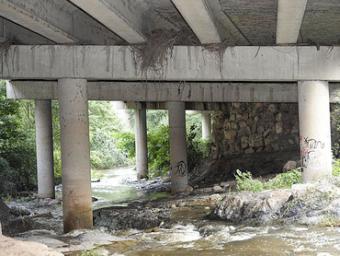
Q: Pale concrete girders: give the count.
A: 4